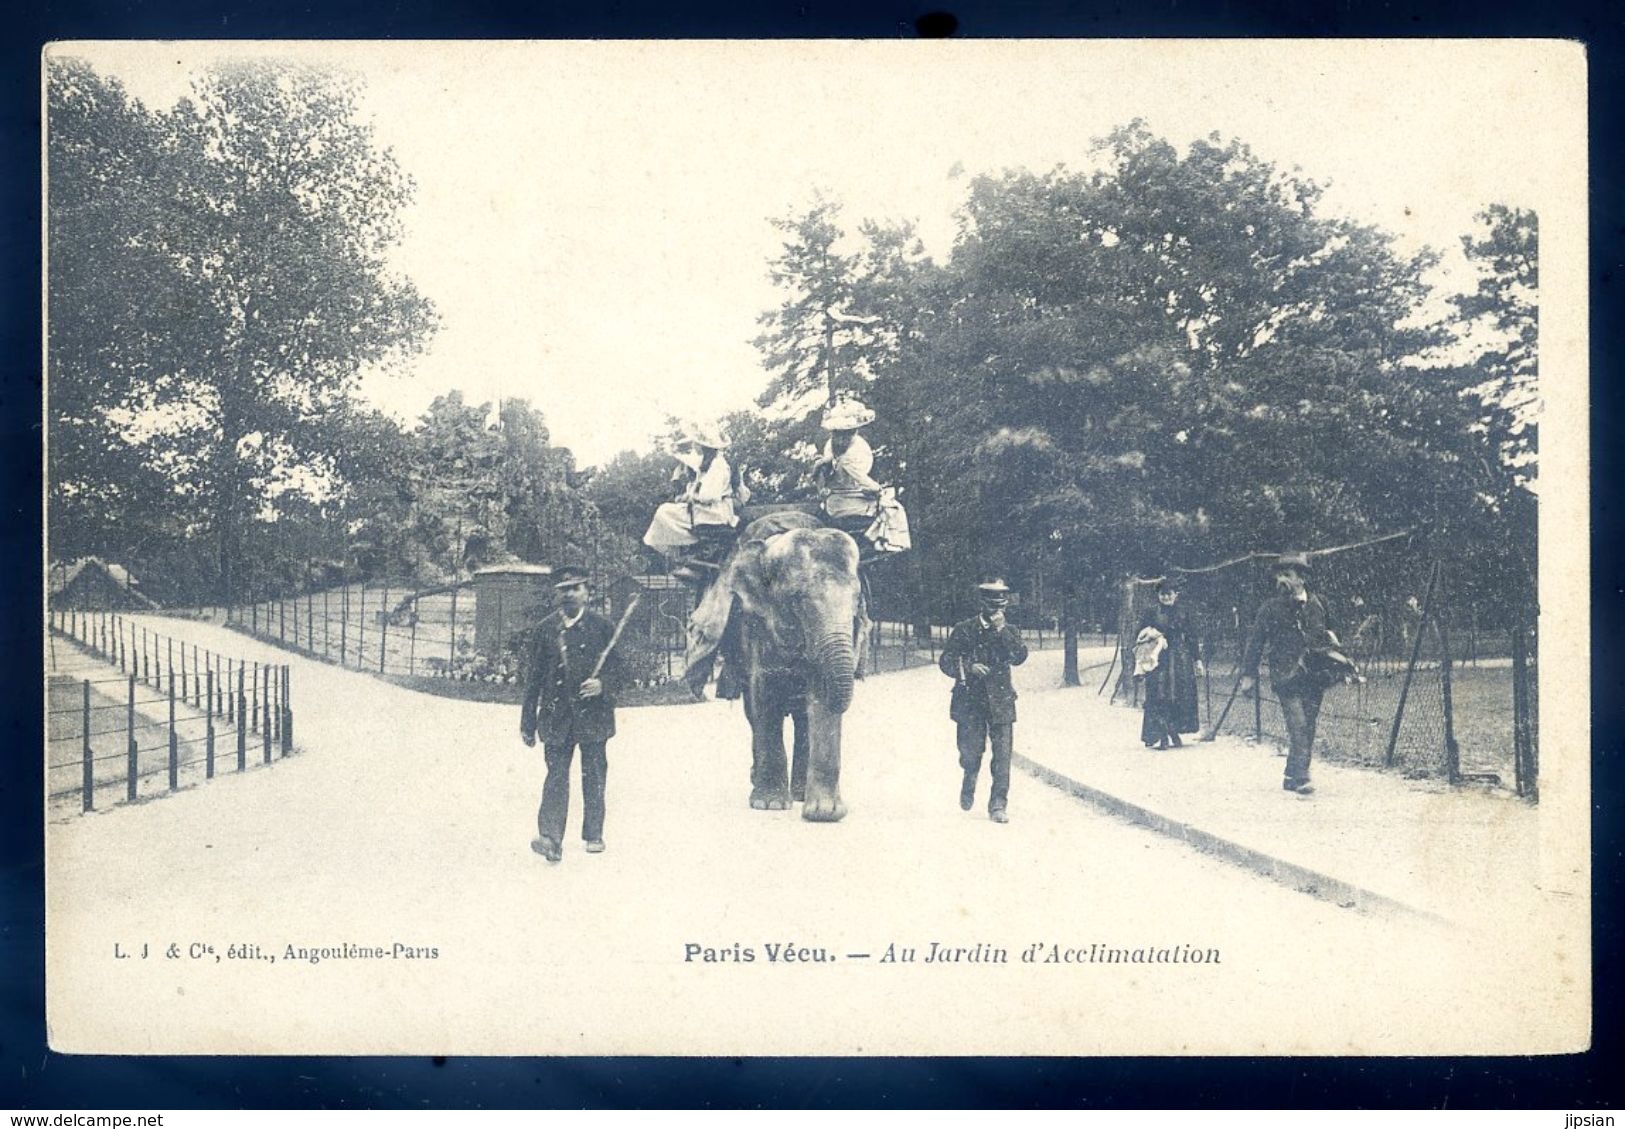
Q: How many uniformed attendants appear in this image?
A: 2